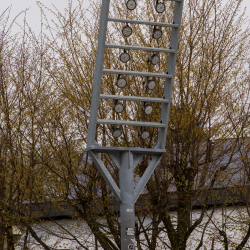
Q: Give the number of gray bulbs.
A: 12